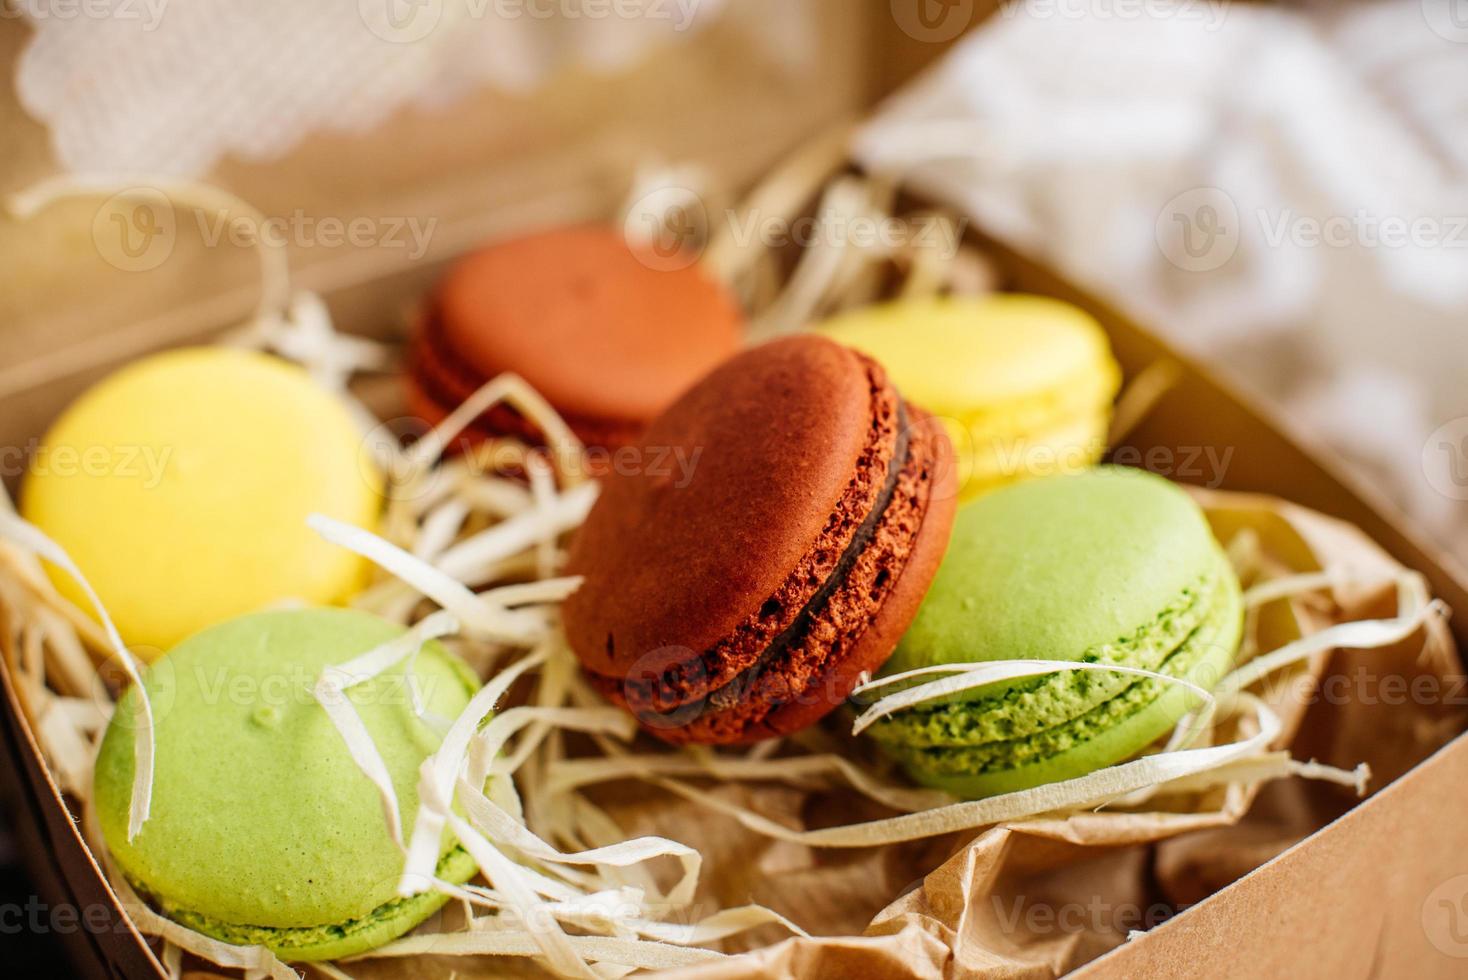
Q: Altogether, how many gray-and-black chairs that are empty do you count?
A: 0